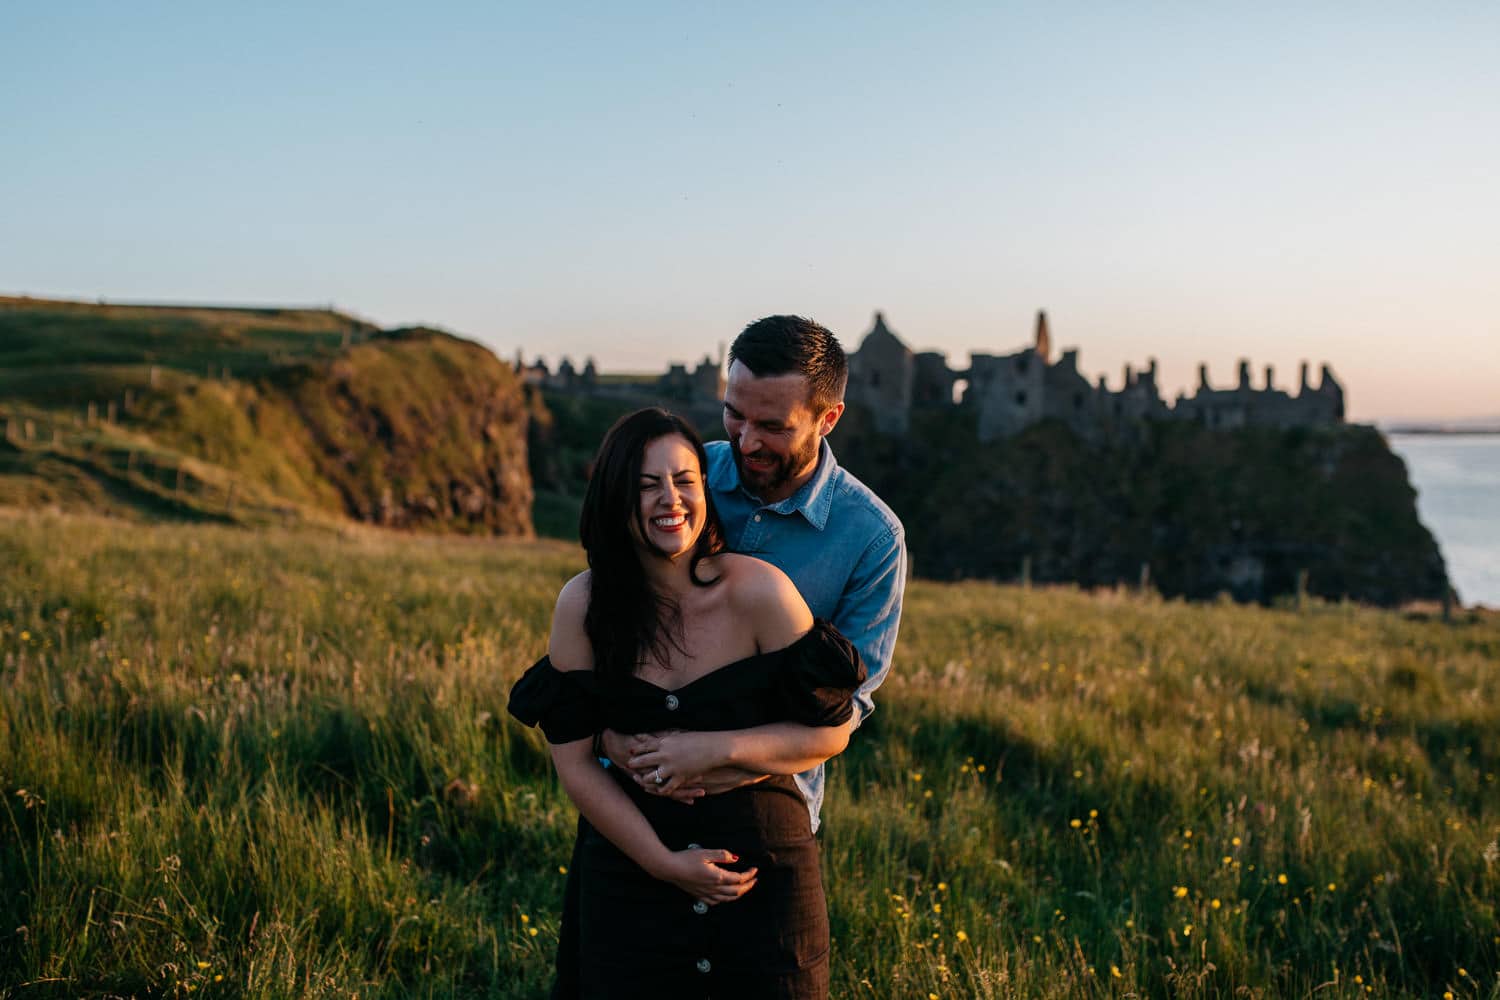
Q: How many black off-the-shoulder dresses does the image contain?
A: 1